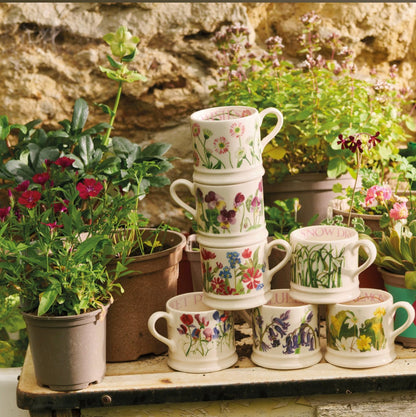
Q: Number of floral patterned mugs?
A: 7